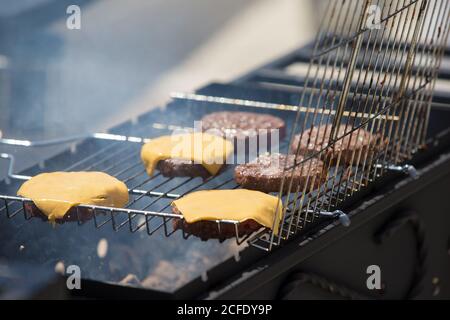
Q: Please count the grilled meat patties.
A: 6